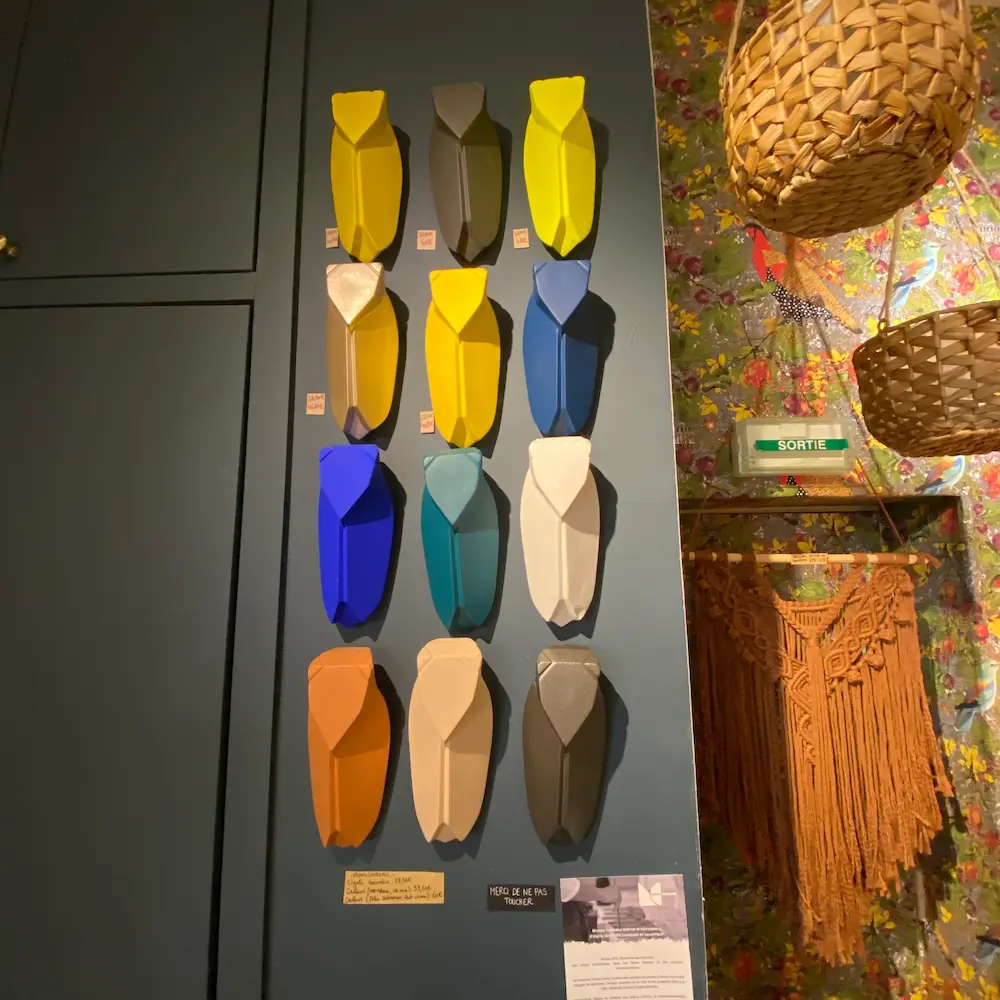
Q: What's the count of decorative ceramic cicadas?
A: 12